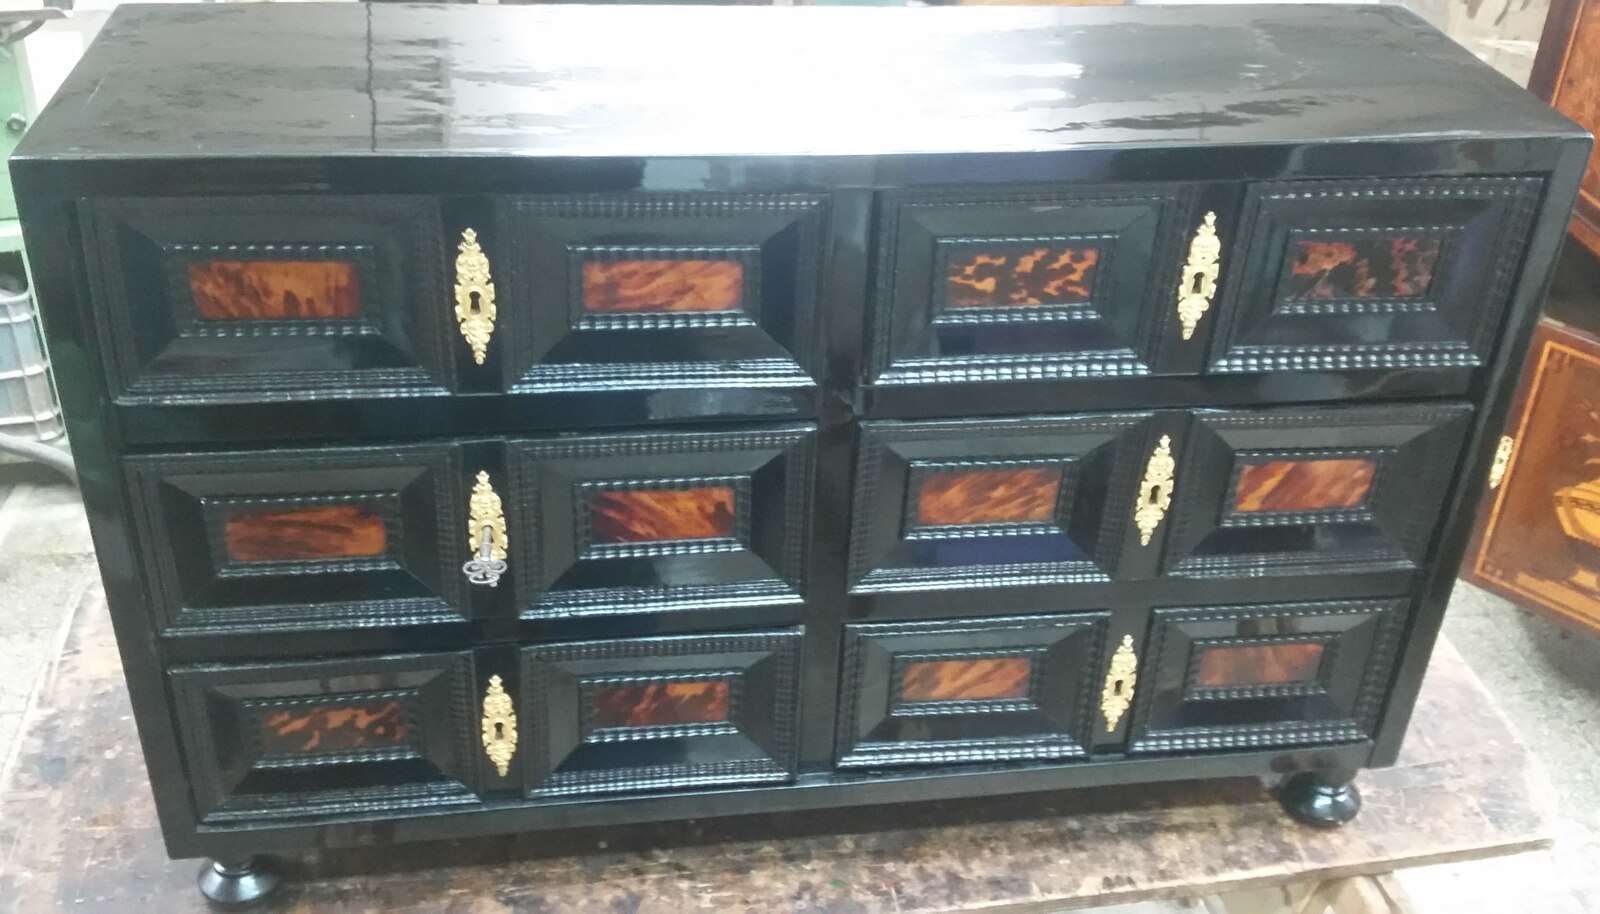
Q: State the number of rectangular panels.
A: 12